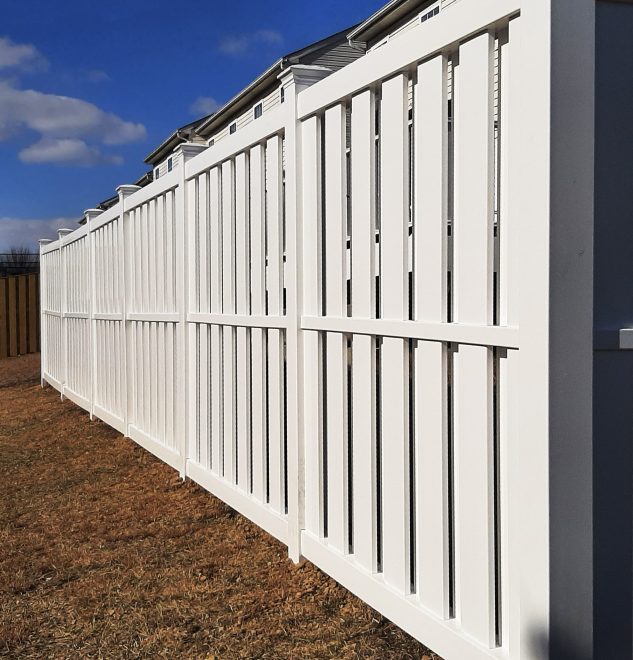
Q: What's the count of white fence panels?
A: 6